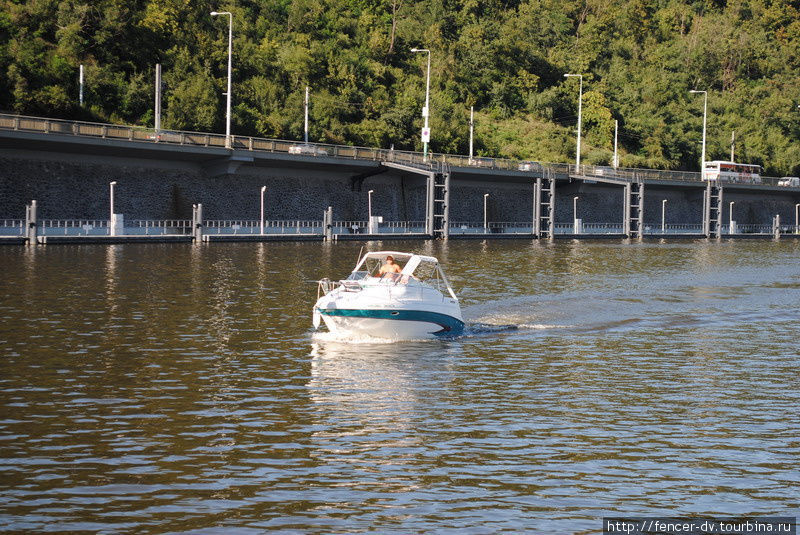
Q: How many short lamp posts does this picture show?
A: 8